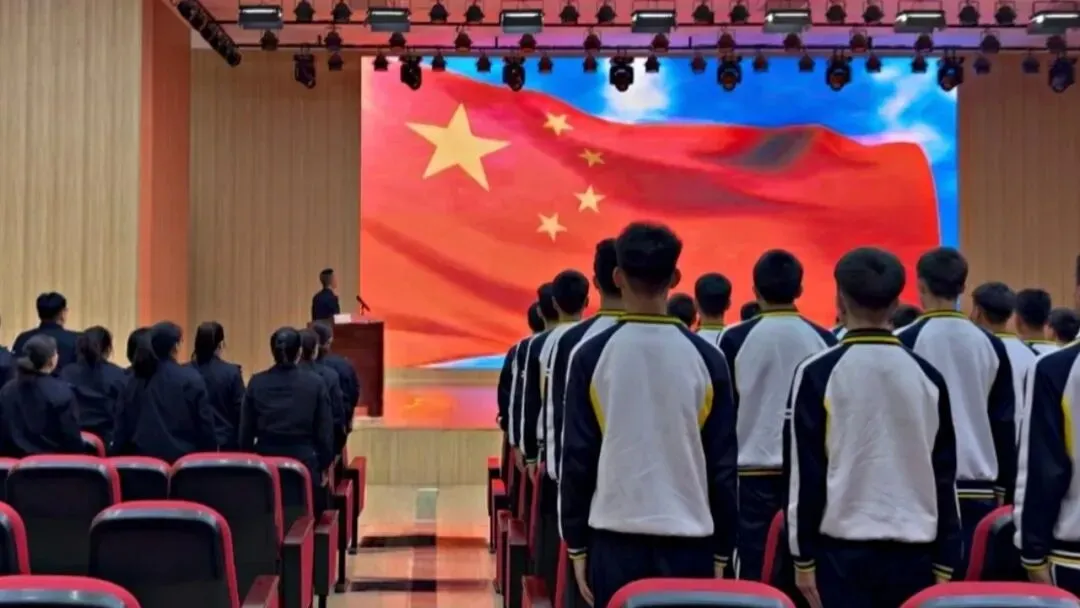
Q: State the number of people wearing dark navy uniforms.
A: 11